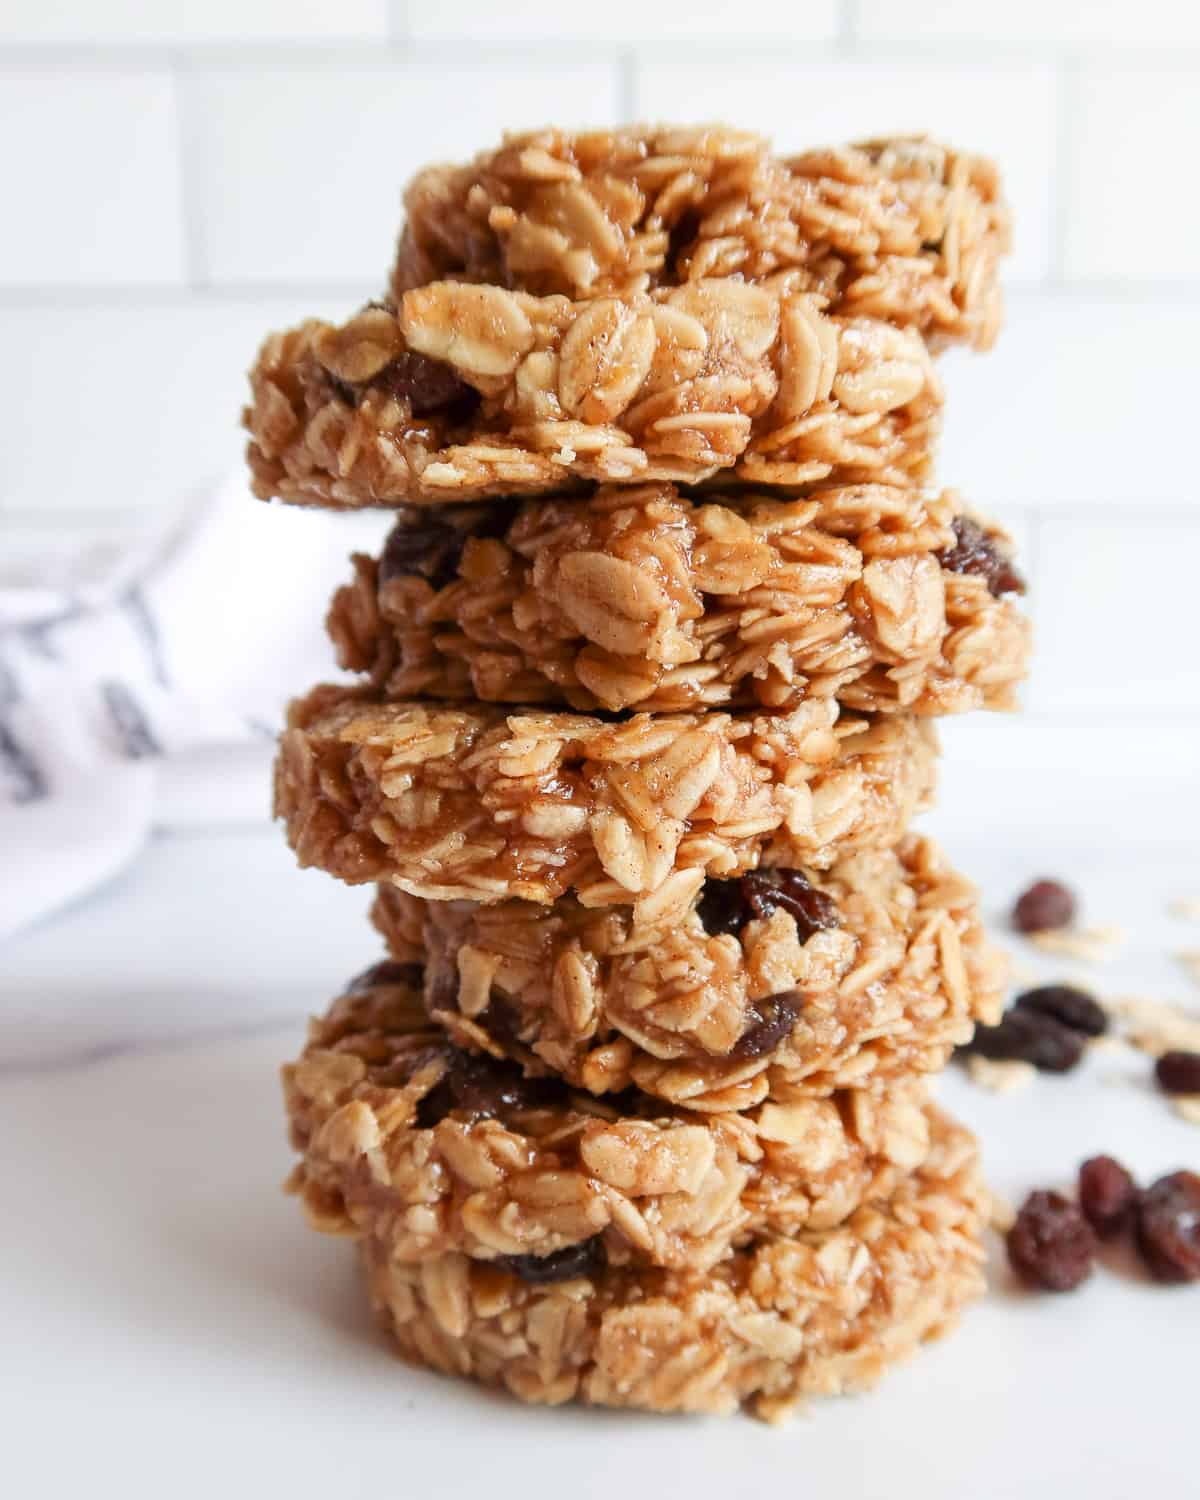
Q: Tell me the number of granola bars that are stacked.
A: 7